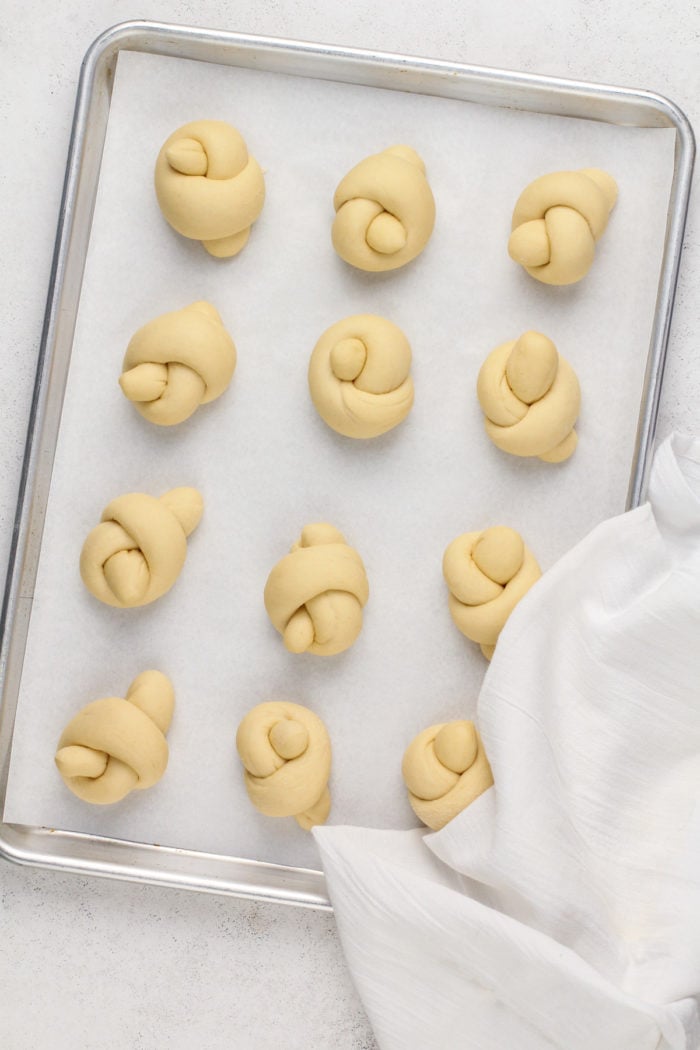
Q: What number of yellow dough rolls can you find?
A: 12